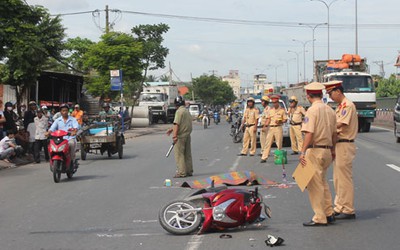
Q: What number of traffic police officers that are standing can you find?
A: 6